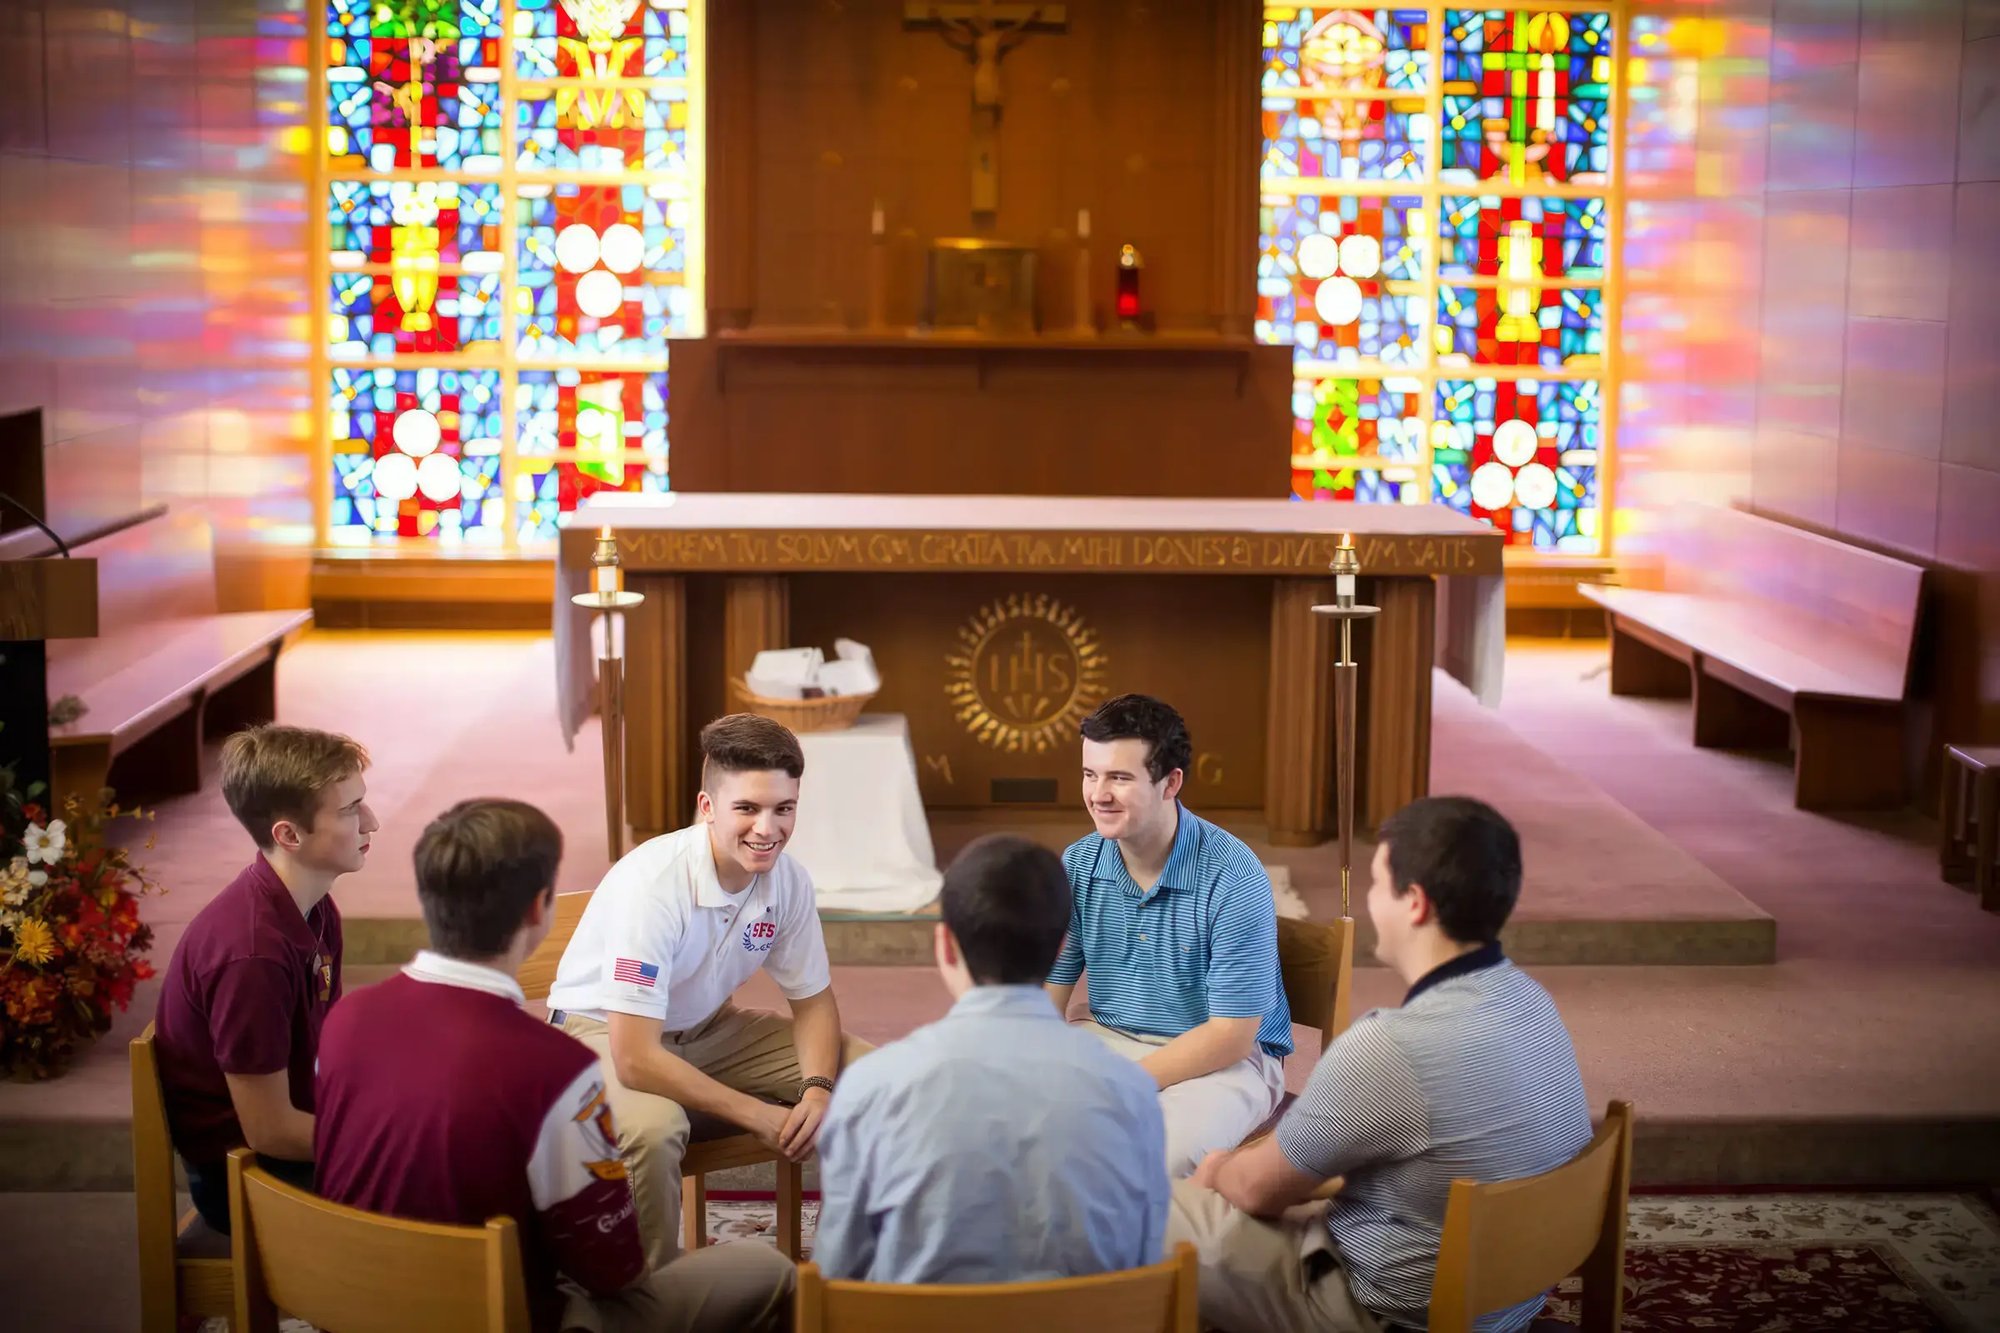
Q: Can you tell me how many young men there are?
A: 6